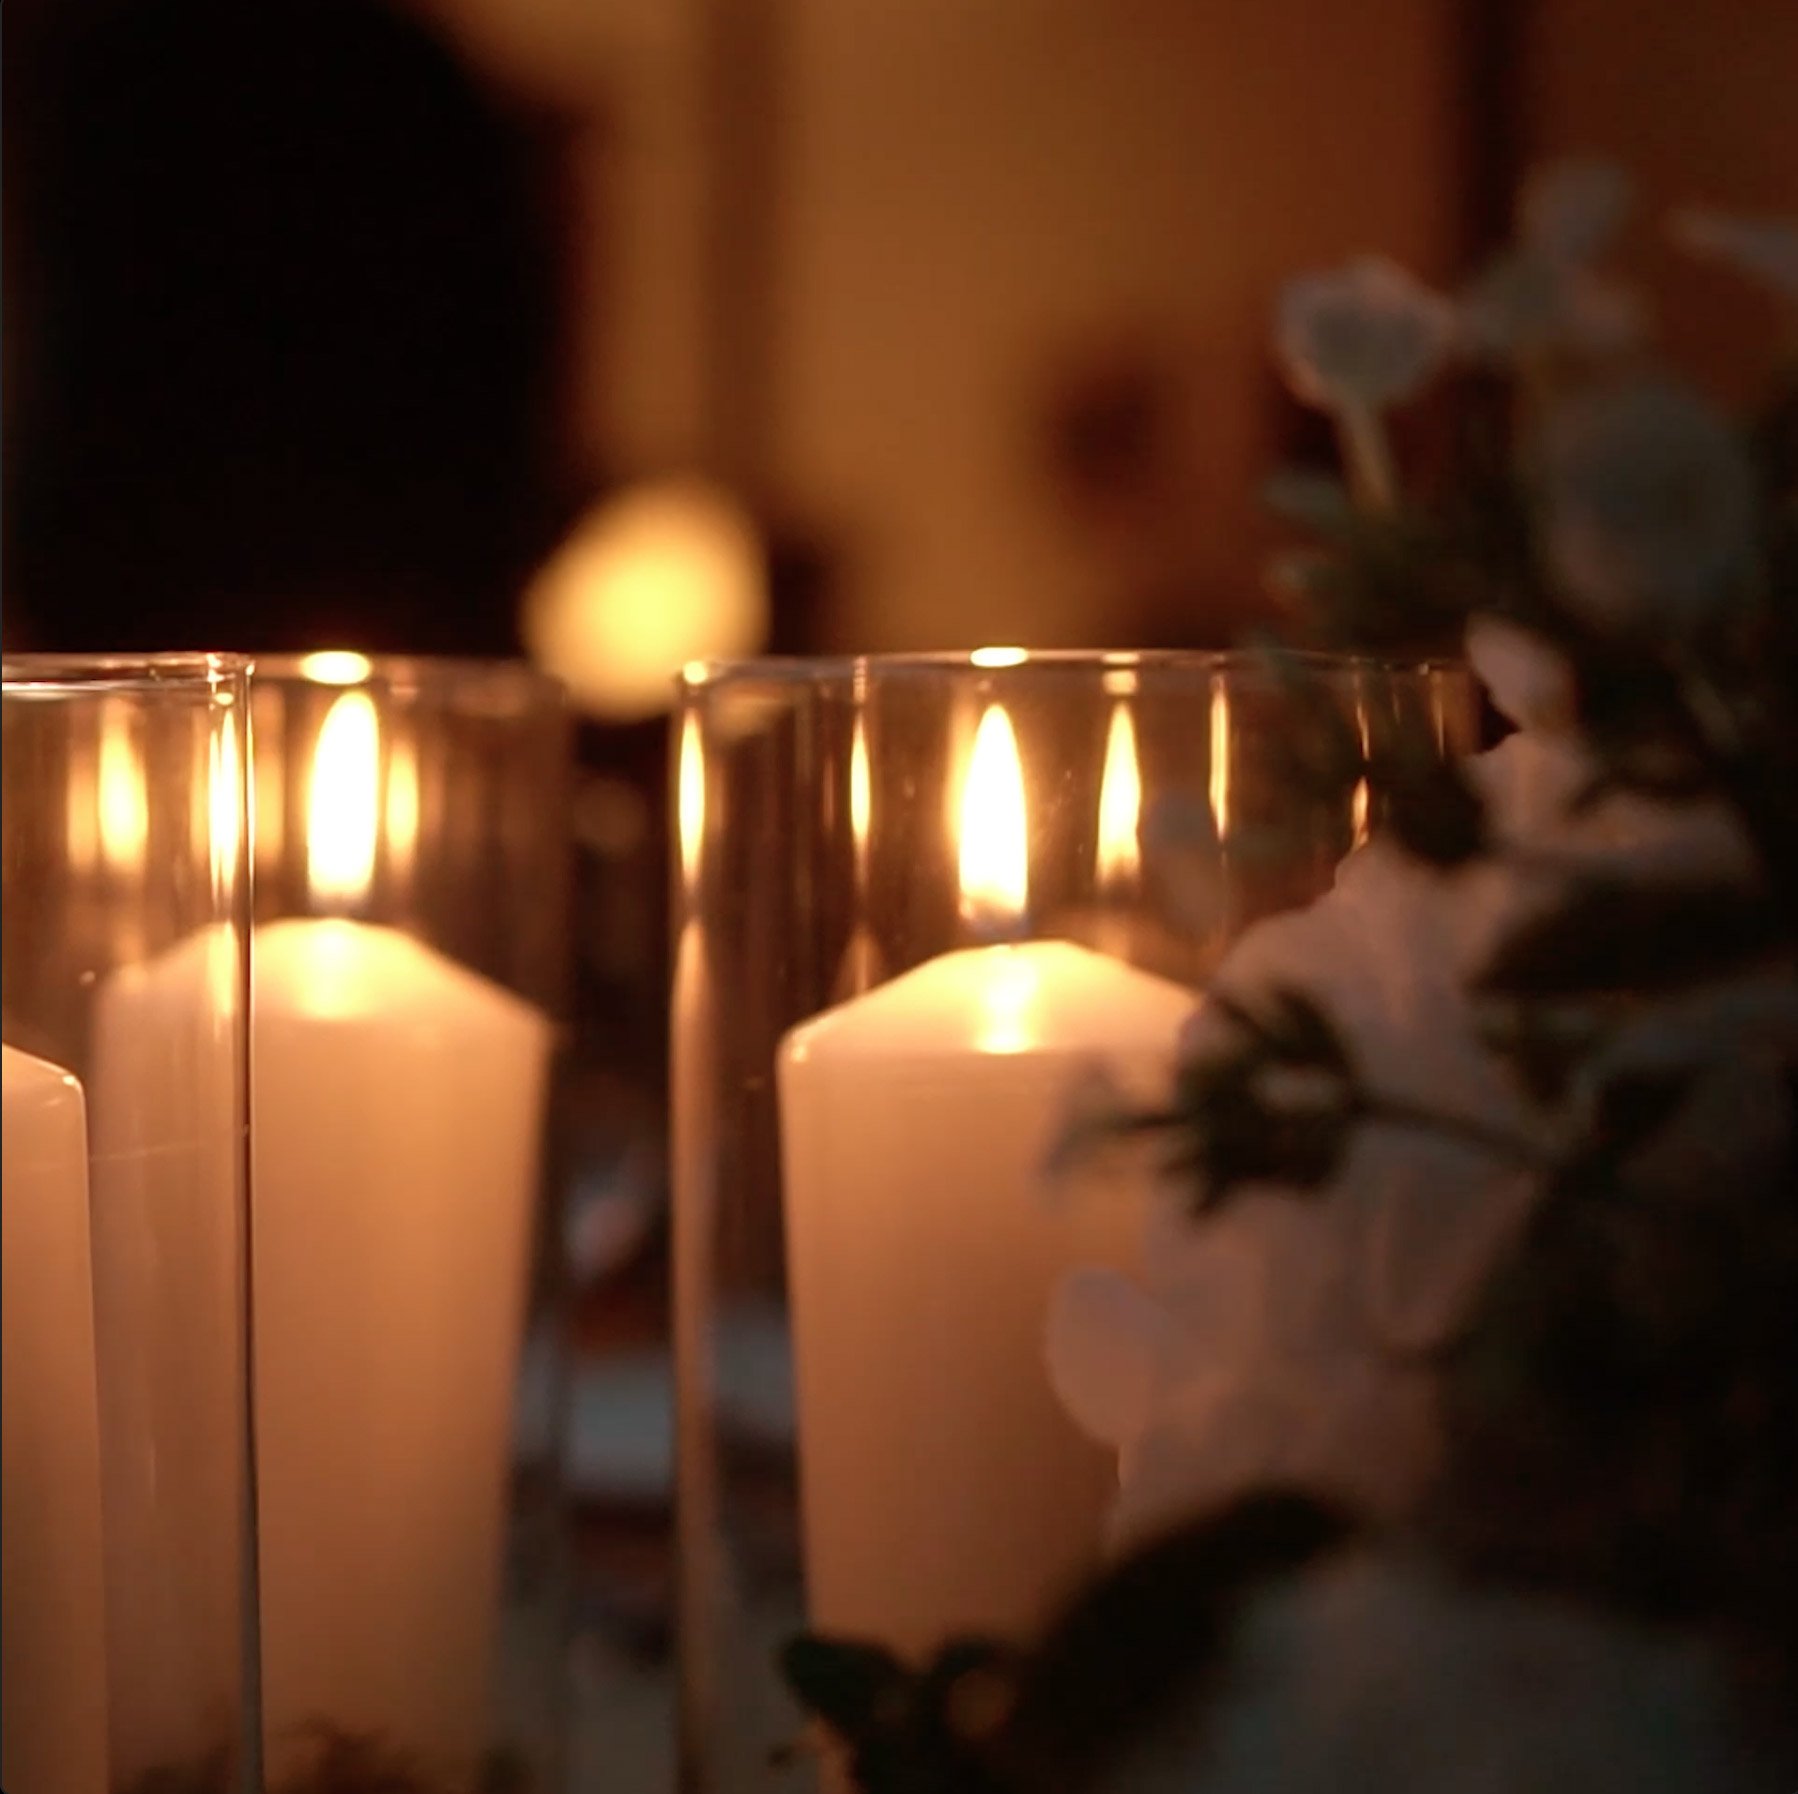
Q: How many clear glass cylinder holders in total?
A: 3